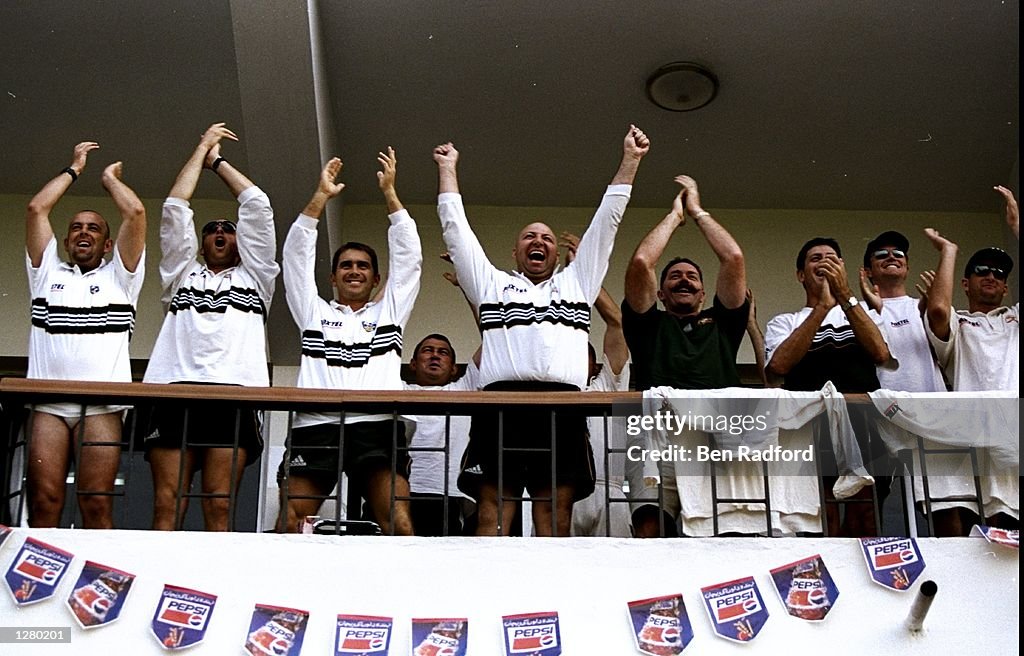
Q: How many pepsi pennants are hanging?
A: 13